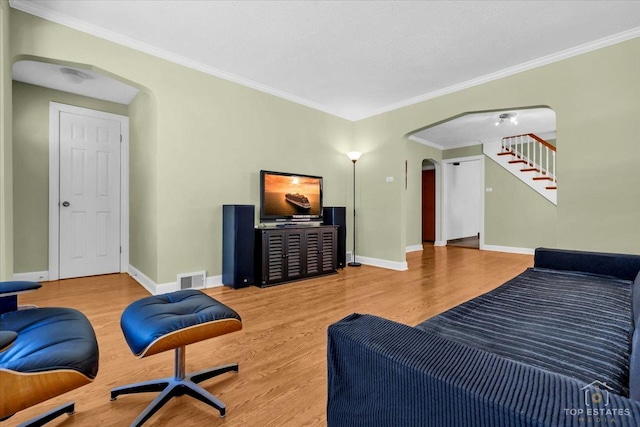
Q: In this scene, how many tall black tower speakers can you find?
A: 2